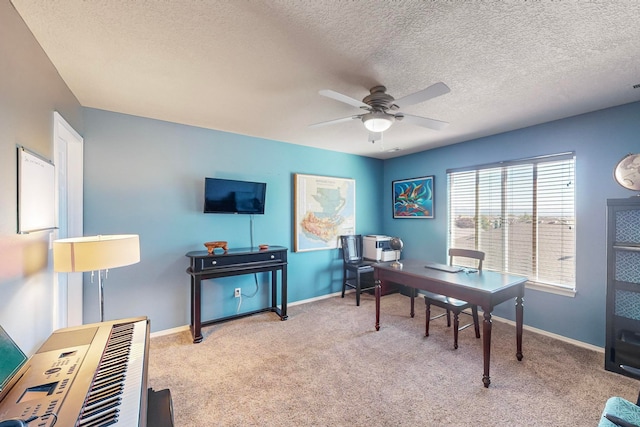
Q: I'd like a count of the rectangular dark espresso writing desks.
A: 1